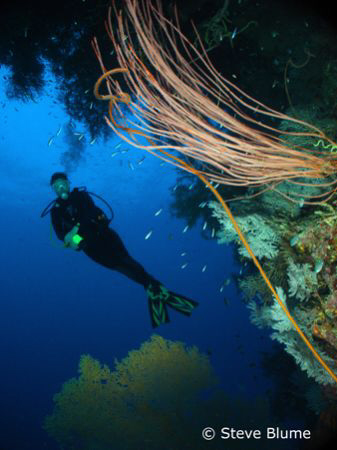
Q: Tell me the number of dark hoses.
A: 2